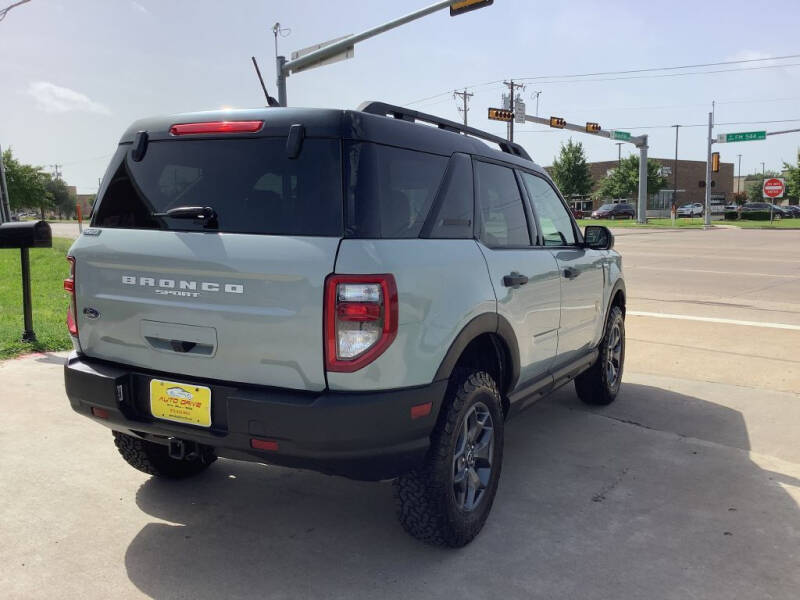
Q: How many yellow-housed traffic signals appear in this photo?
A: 5